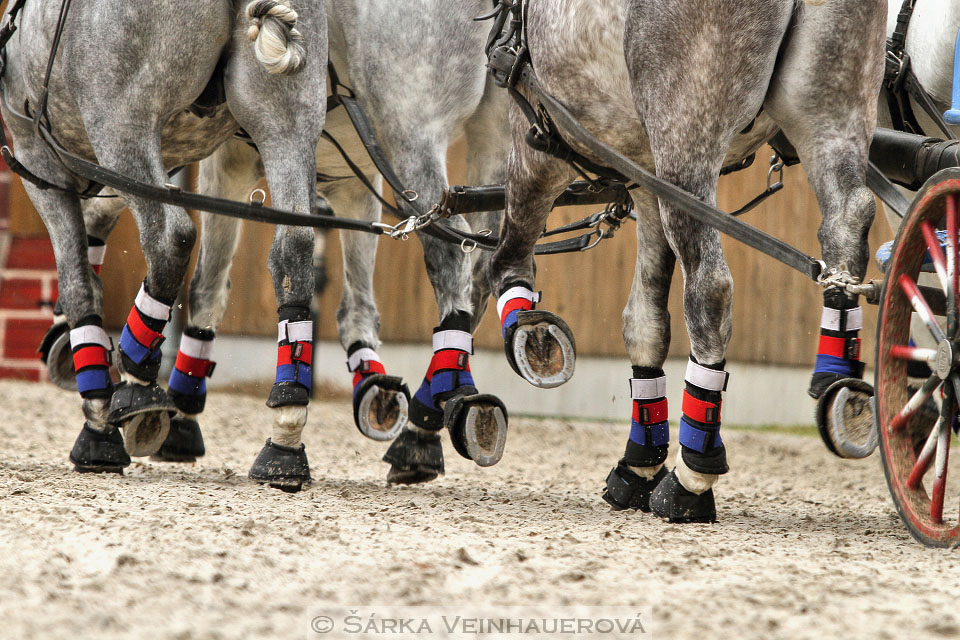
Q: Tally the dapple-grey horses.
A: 3